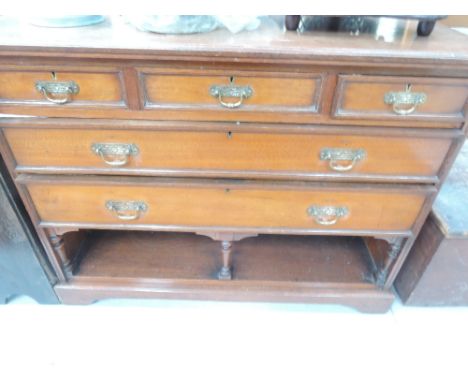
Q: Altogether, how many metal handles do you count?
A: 7